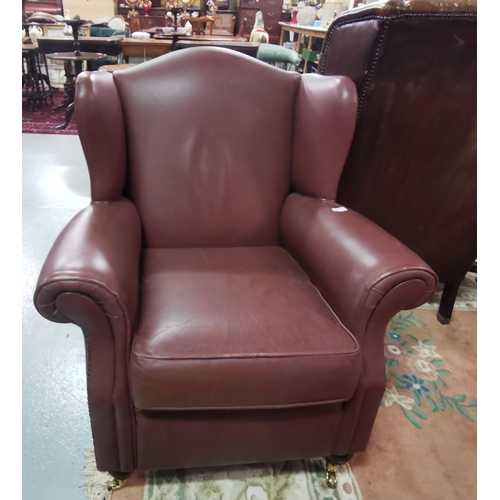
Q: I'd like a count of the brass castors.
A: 2